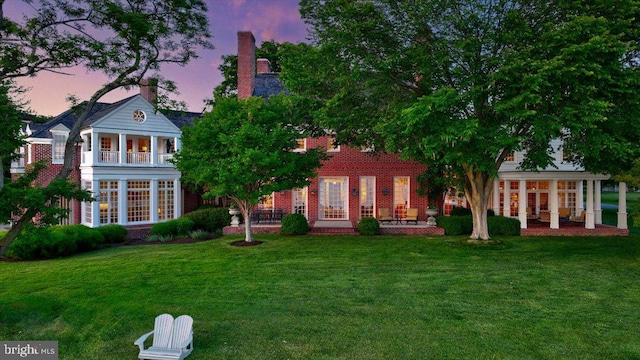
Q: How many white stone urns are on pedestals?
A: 2